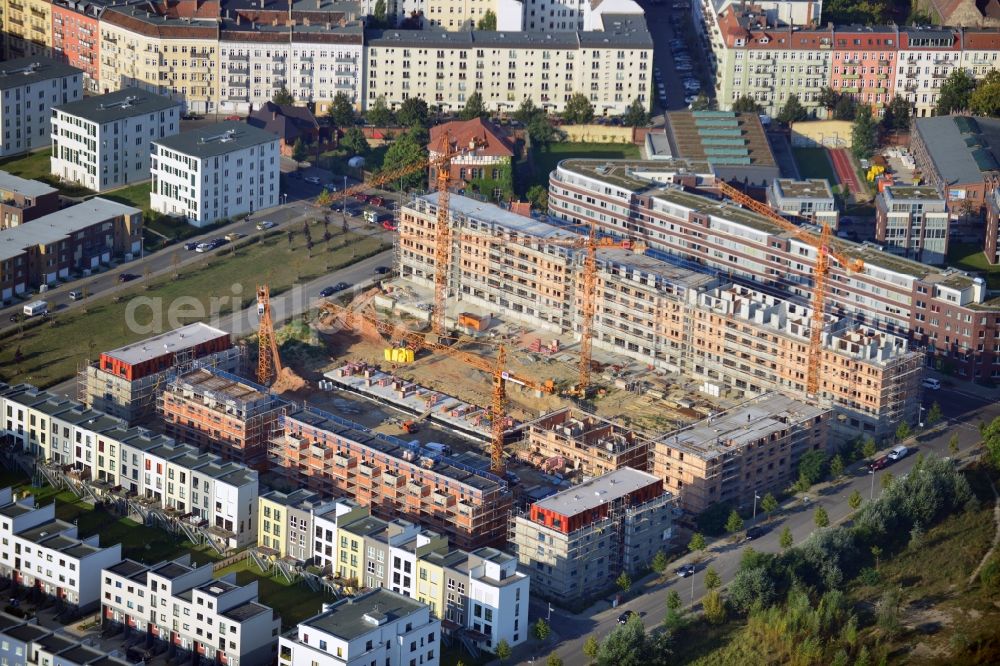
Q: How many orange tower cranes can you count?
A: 5